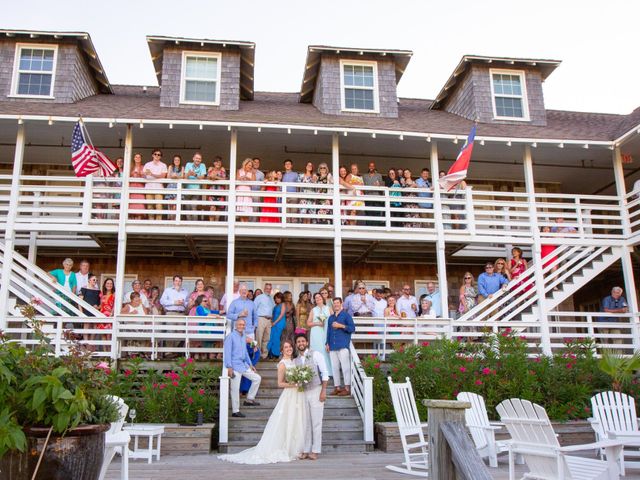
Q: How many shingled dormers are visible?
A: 4